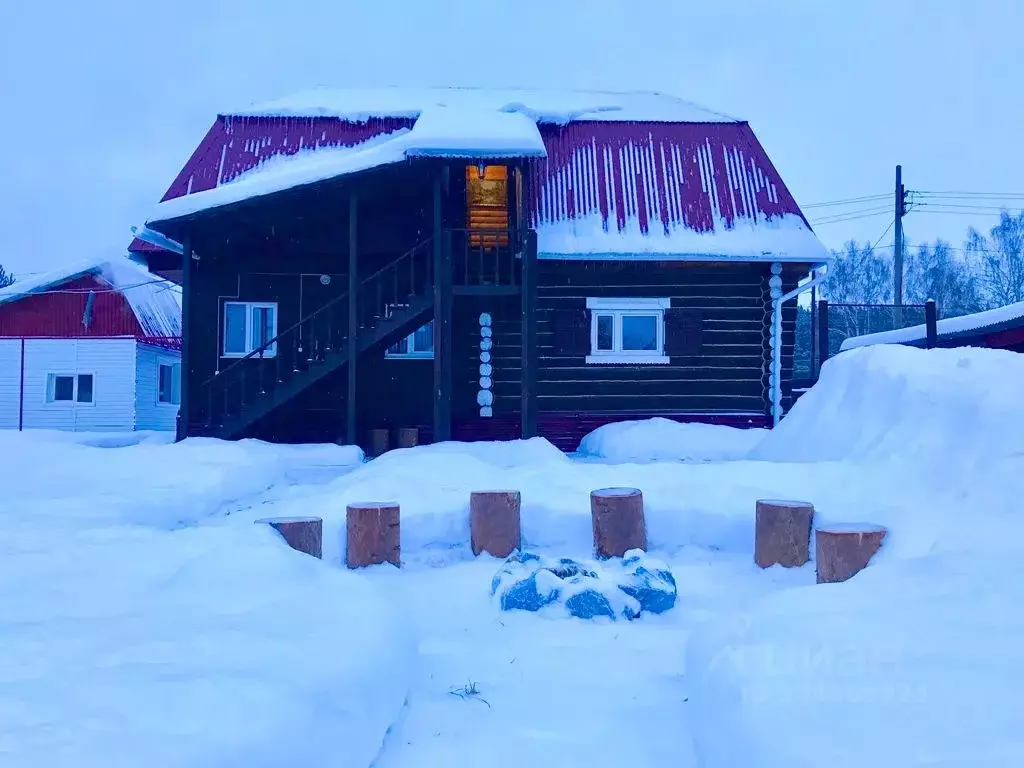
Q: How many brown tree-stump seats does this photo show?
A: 6